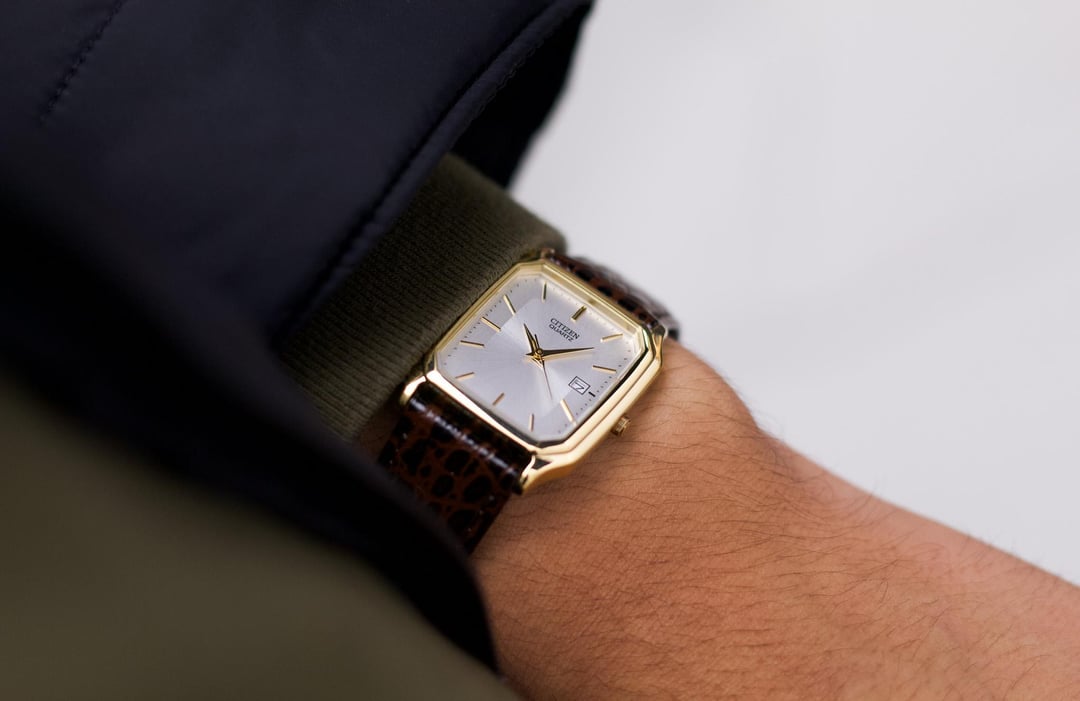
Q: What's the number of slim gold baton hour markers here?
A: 11